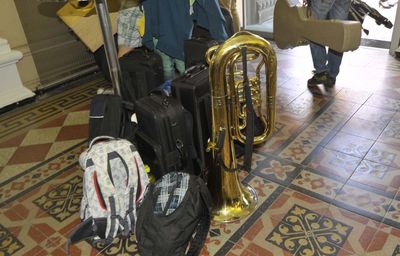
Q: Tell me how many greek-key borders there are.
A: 1